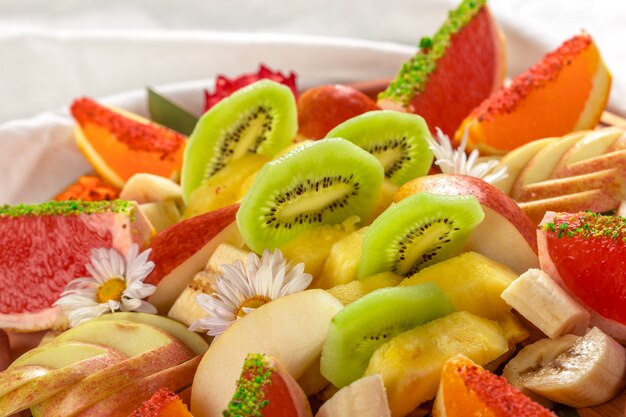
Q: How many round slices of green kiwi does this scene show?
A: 5